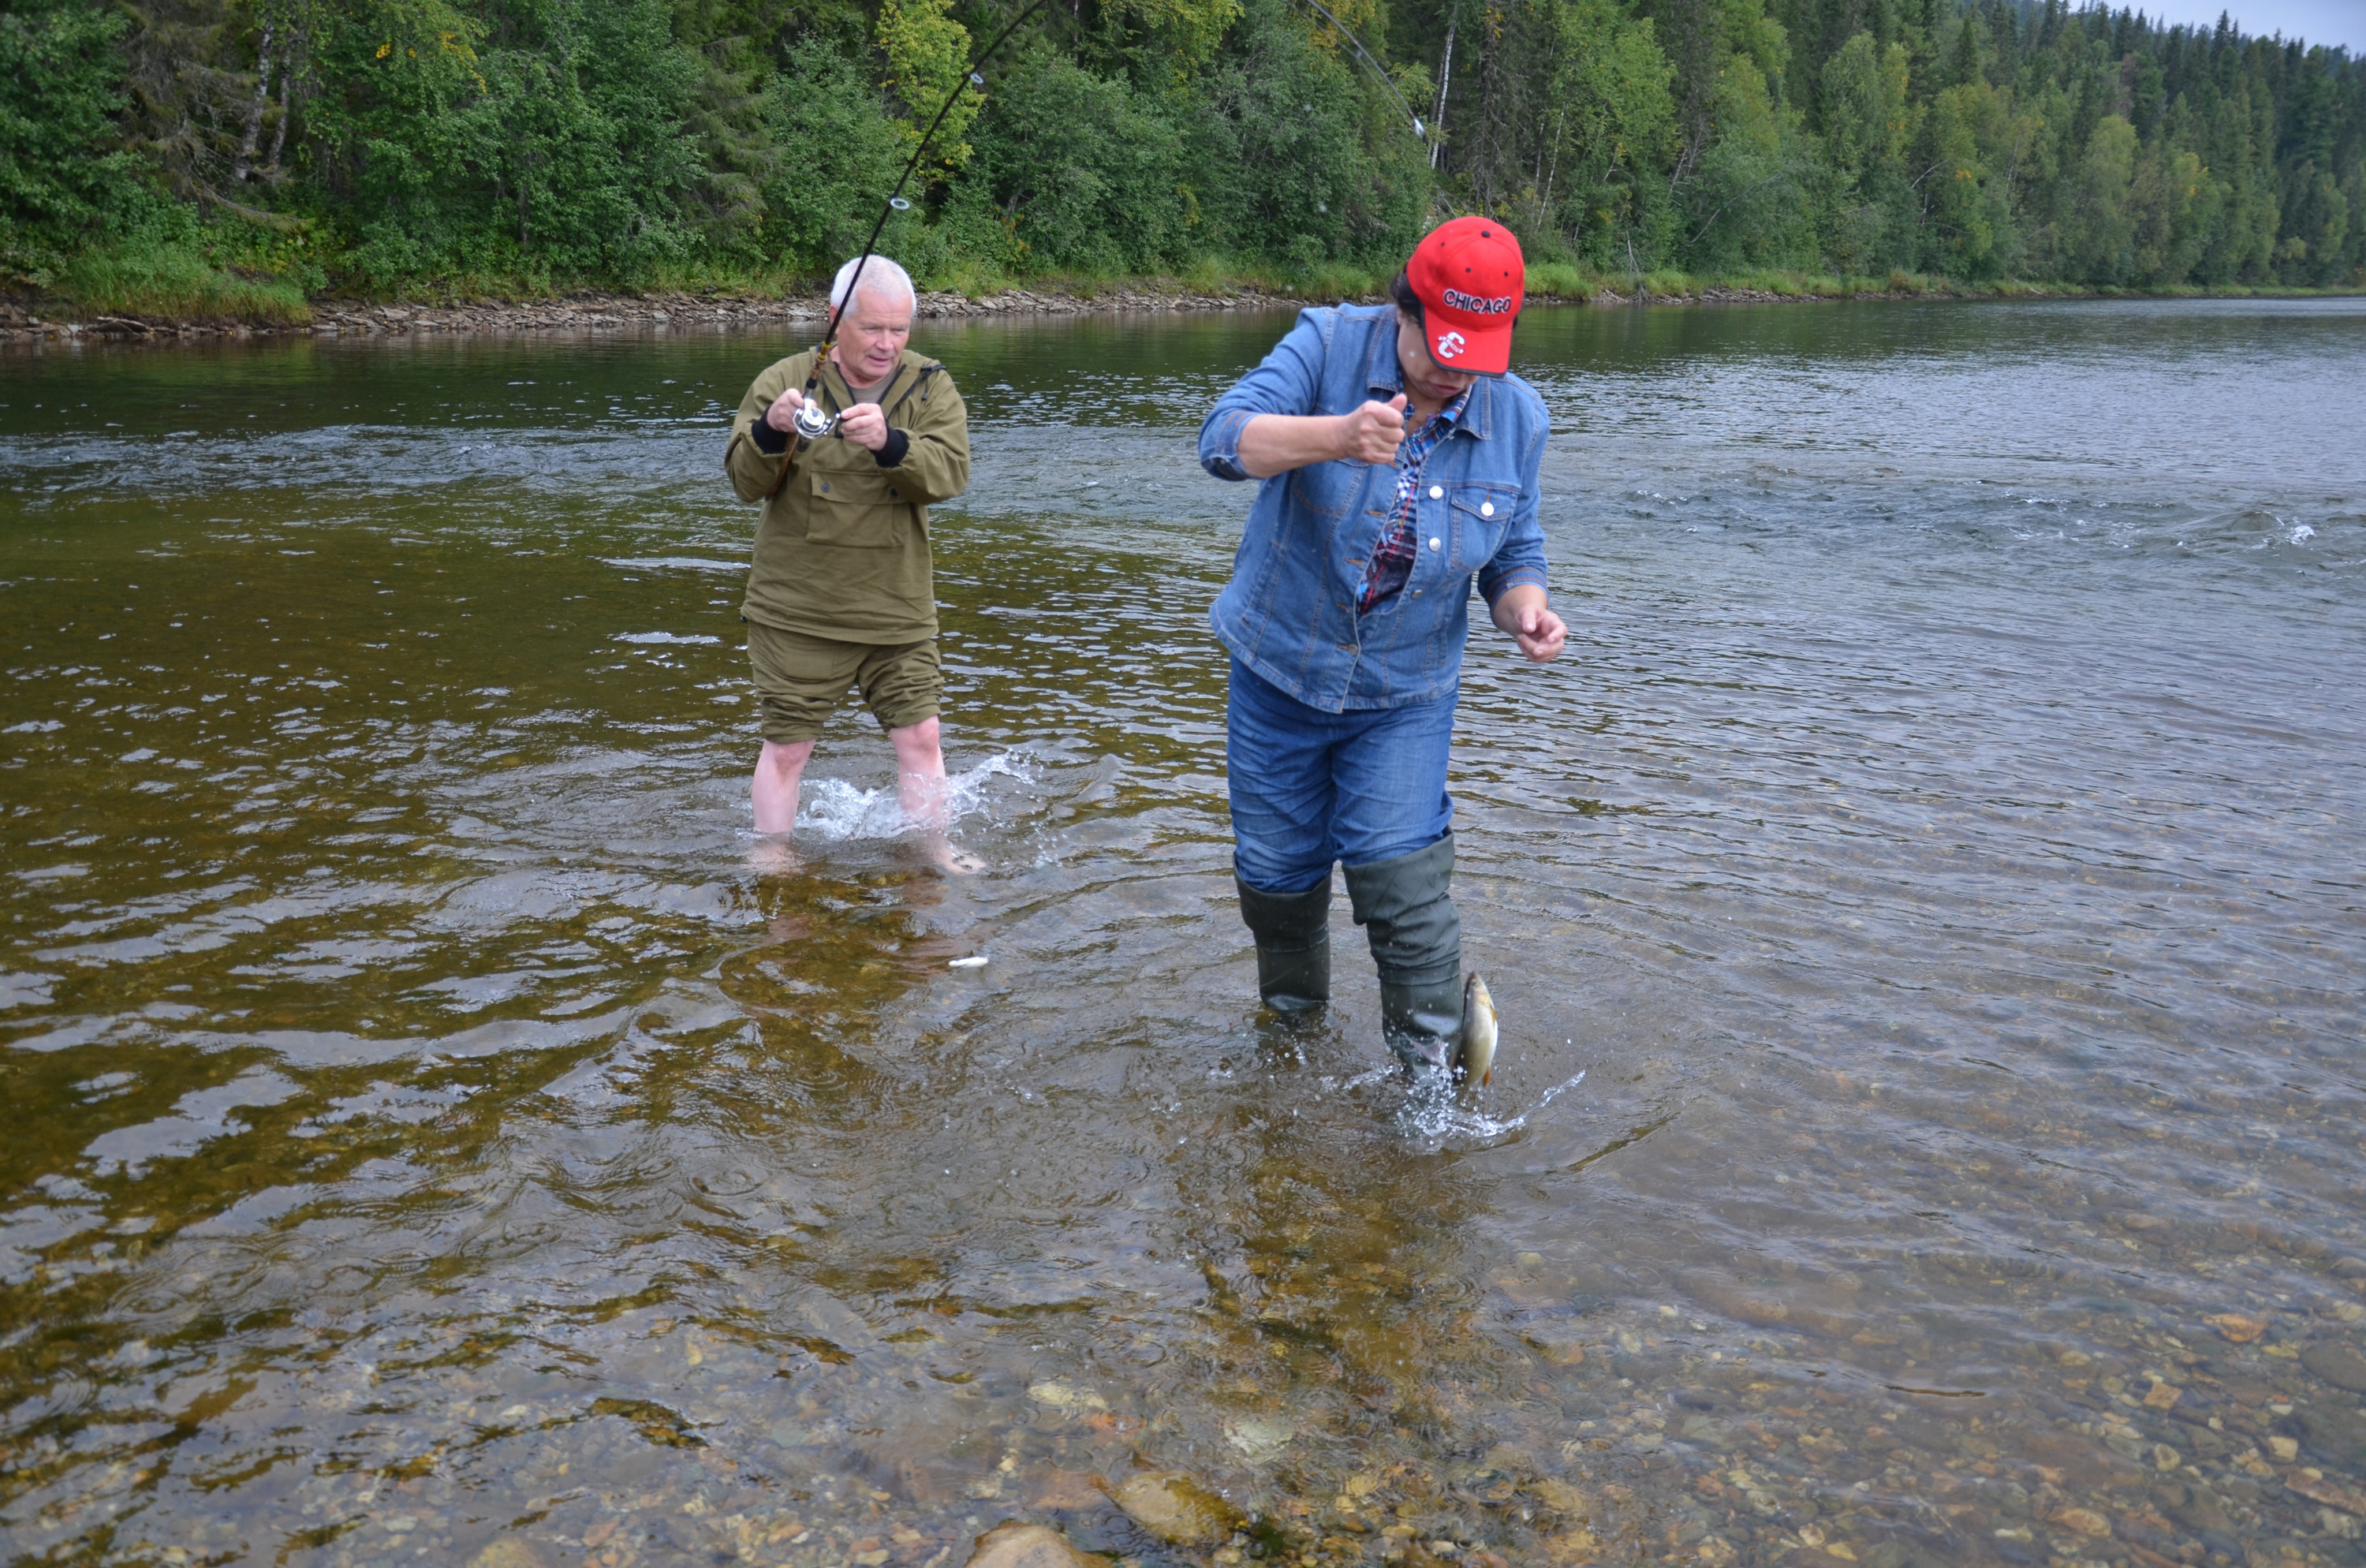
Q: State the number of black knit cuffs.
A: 2